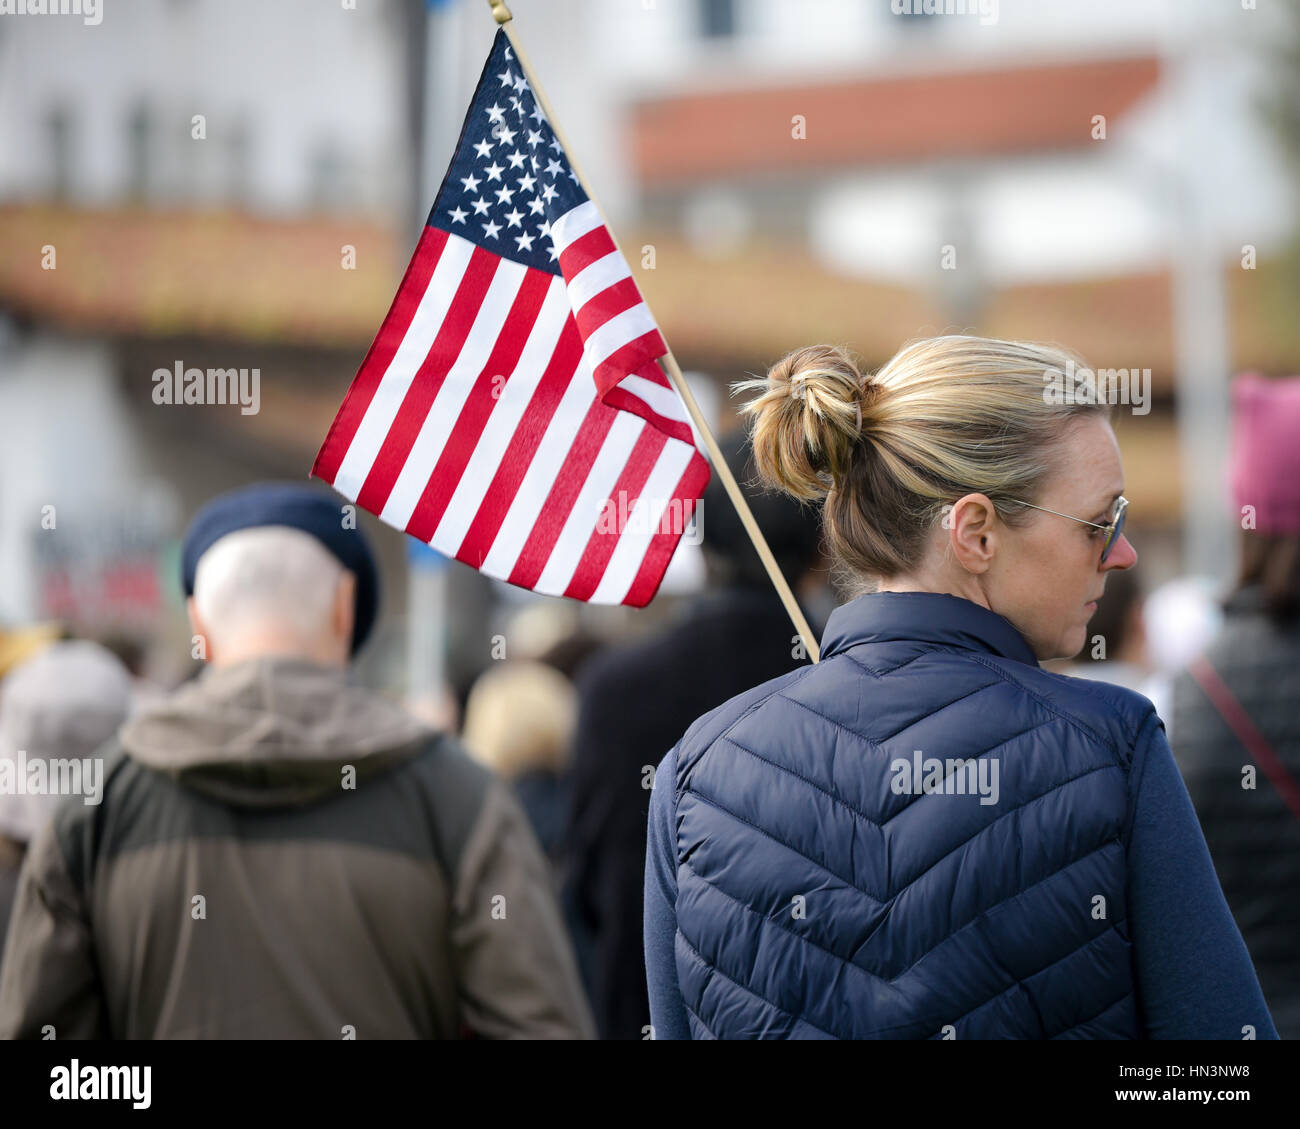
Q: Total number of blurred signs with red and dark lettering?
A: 1